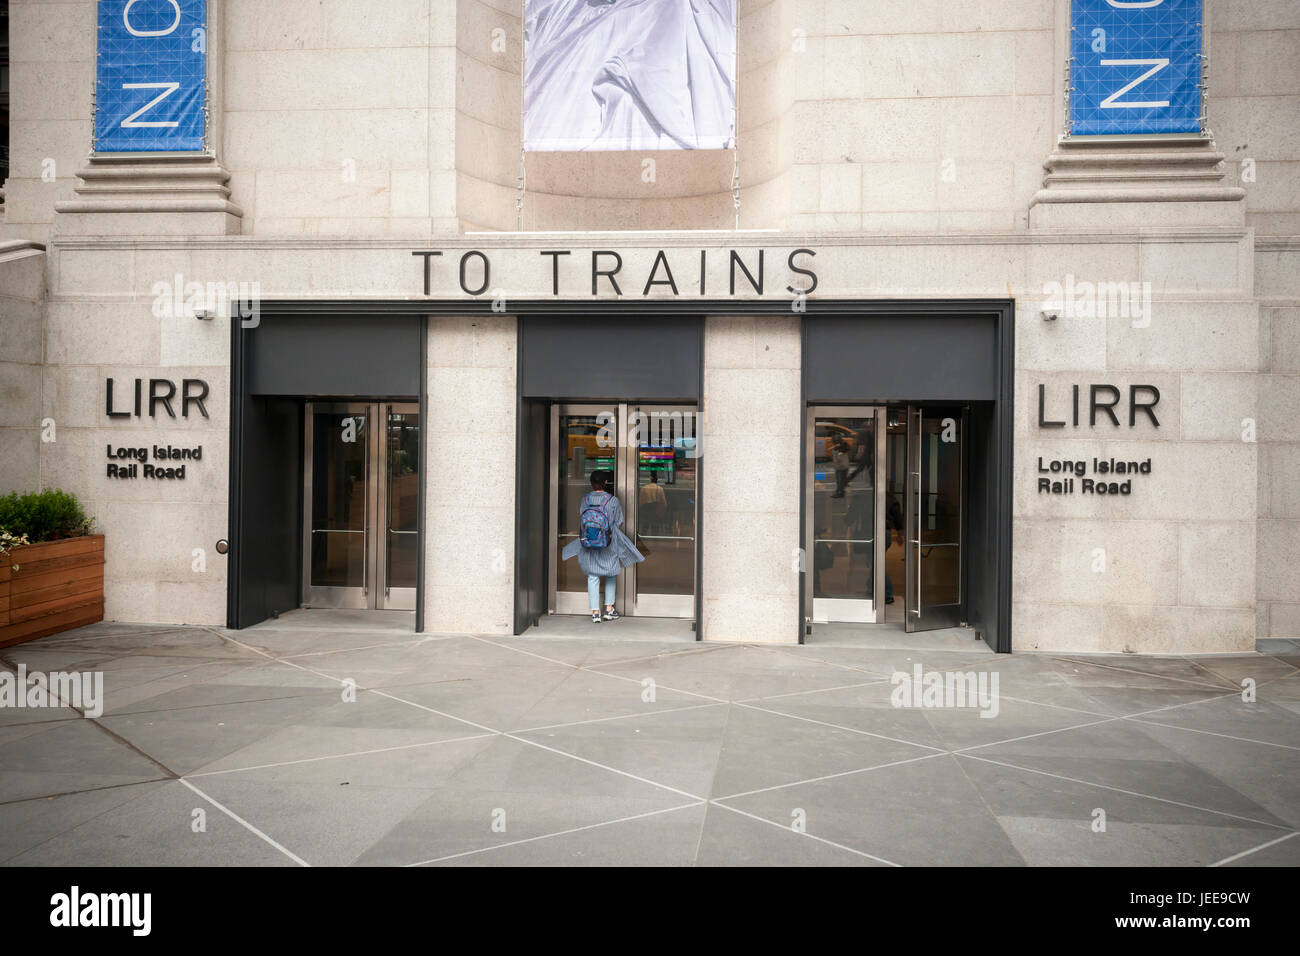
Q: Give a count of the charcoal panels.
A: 3